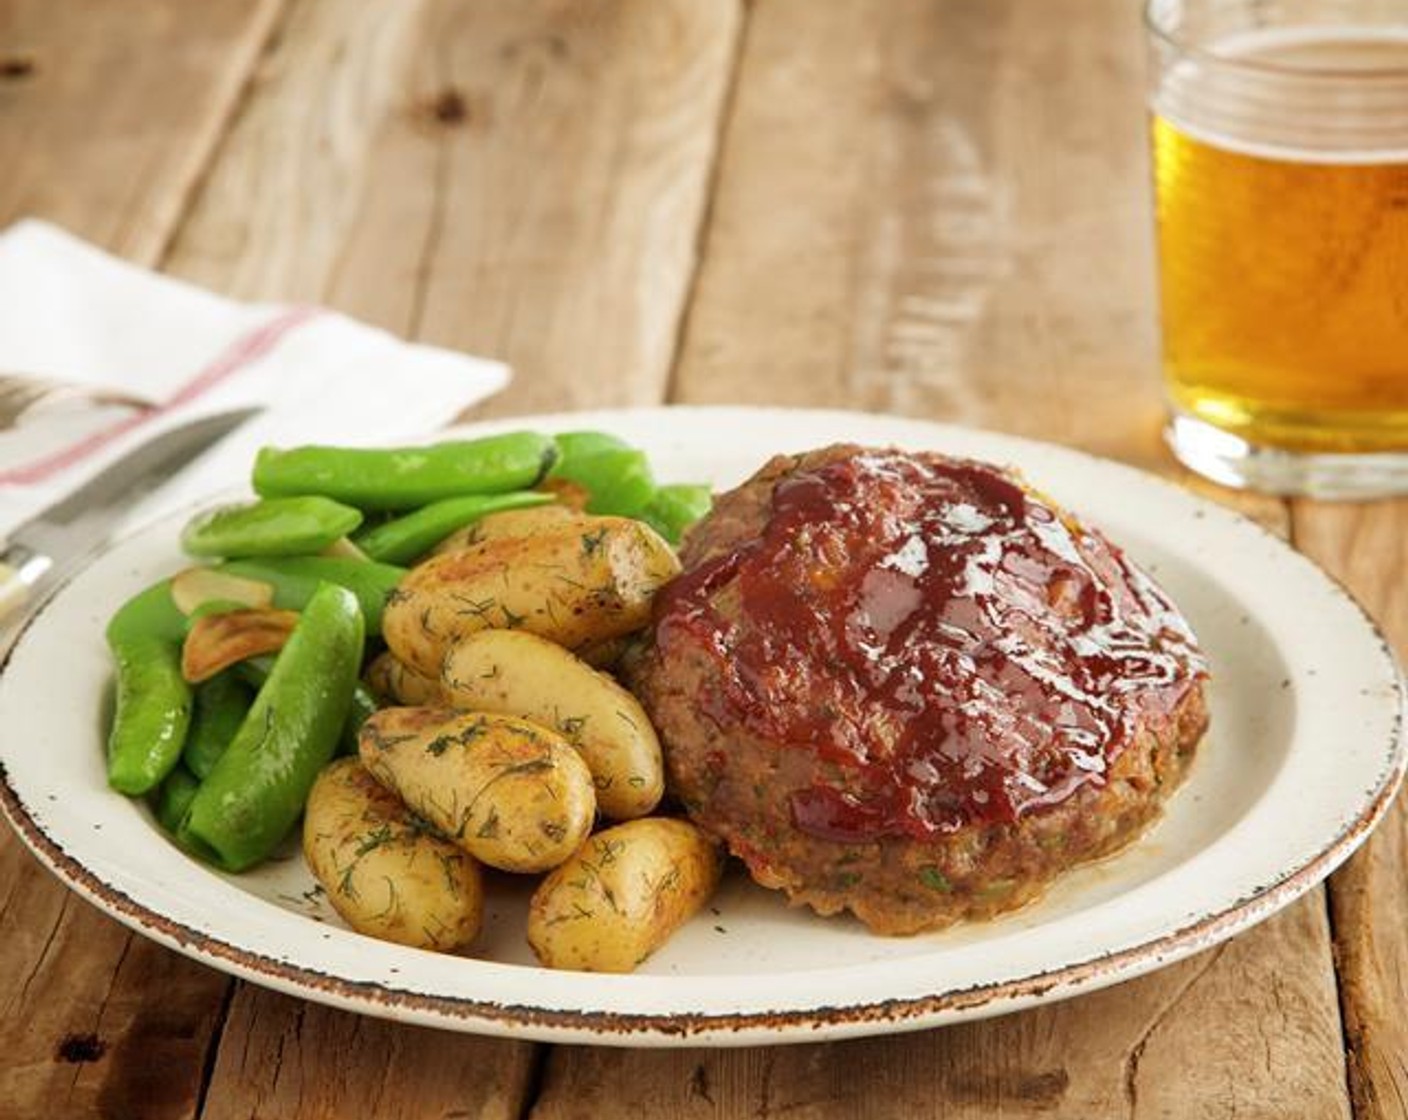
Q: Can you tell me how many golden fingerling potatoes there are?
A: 7